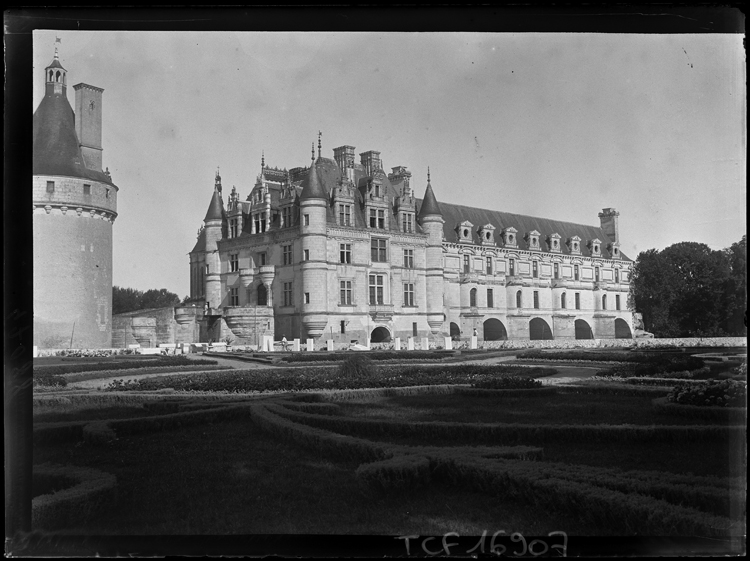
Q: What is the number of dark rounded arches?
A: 6